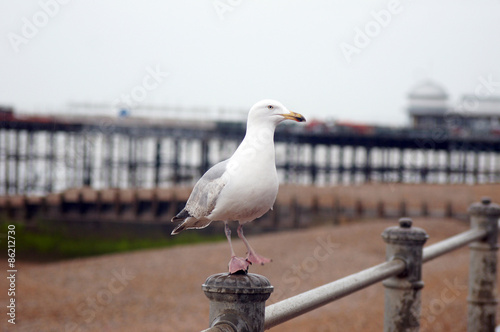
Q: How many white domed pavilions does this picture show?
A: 1